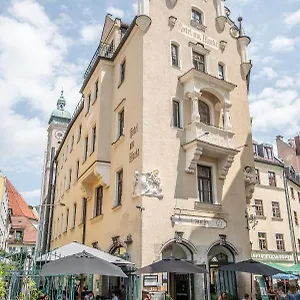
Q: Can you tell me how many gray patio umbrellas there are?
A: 3